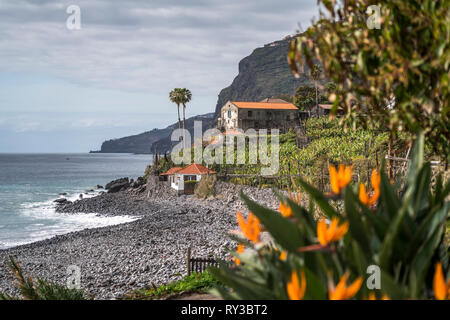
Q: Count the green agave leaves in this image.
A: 0